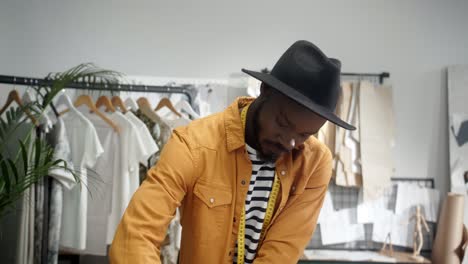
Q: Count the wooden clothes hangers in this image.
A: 6